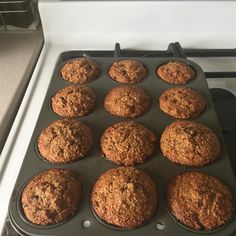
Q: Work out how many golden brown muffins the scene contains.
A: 12